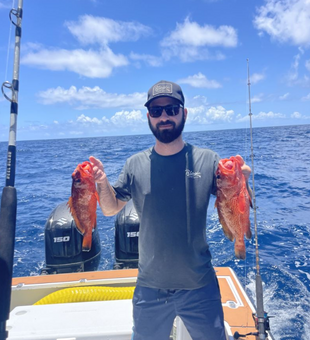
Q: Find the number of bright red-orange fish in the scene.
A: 2